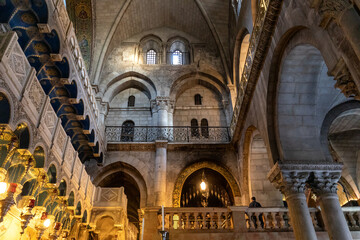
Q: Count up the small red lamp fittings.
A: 4